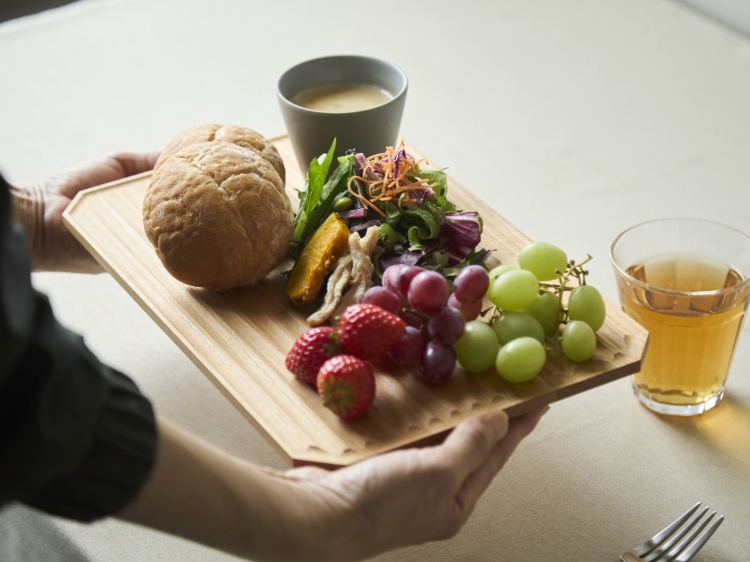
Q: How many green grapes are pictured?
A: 9